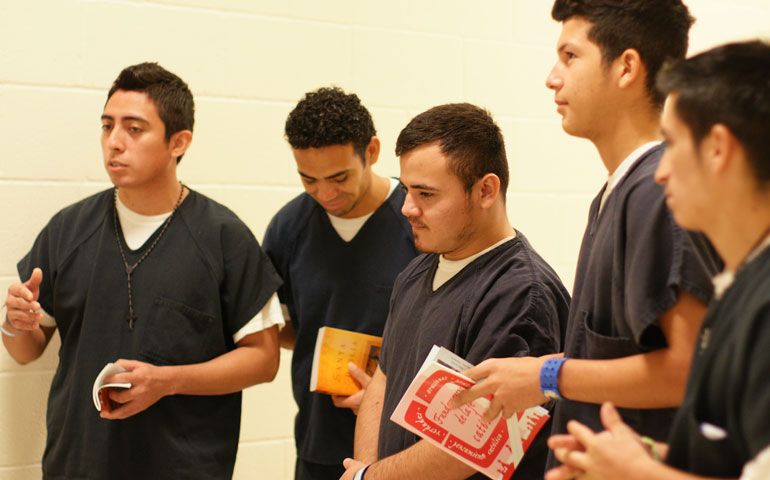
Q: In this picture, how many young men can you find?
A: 5